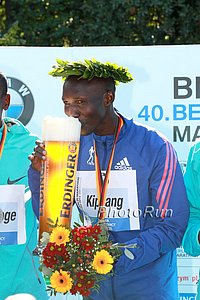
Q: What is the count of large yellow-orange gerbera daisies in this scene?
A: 3